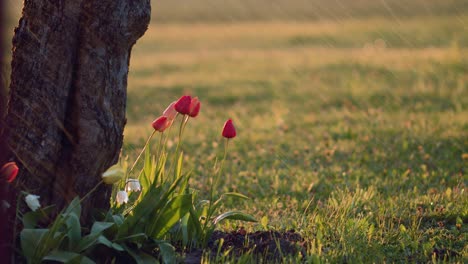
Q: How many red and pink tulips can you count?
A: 6